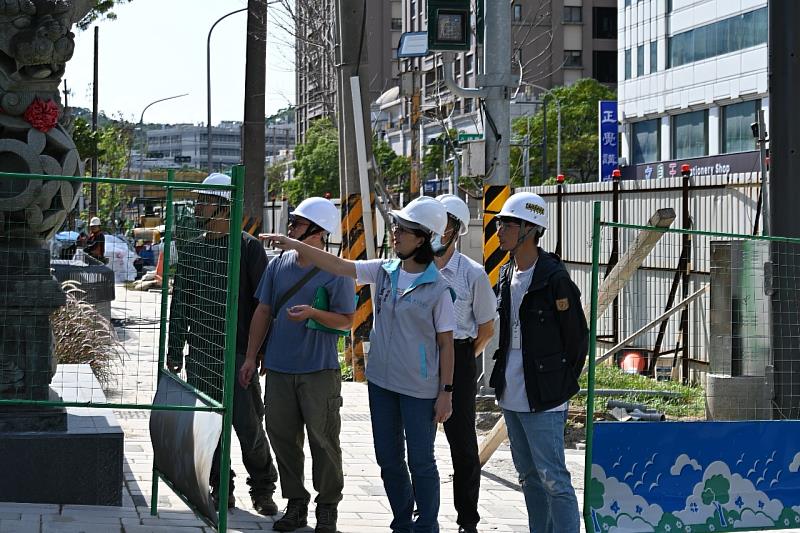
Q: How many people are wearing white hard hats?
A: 6